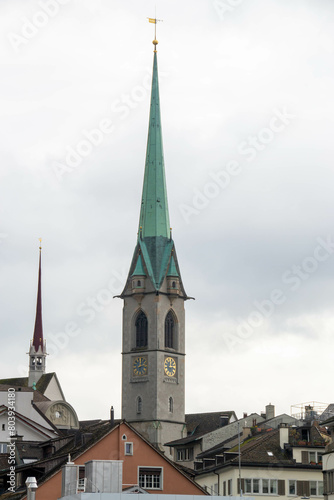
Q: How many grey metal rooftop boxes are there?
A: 2